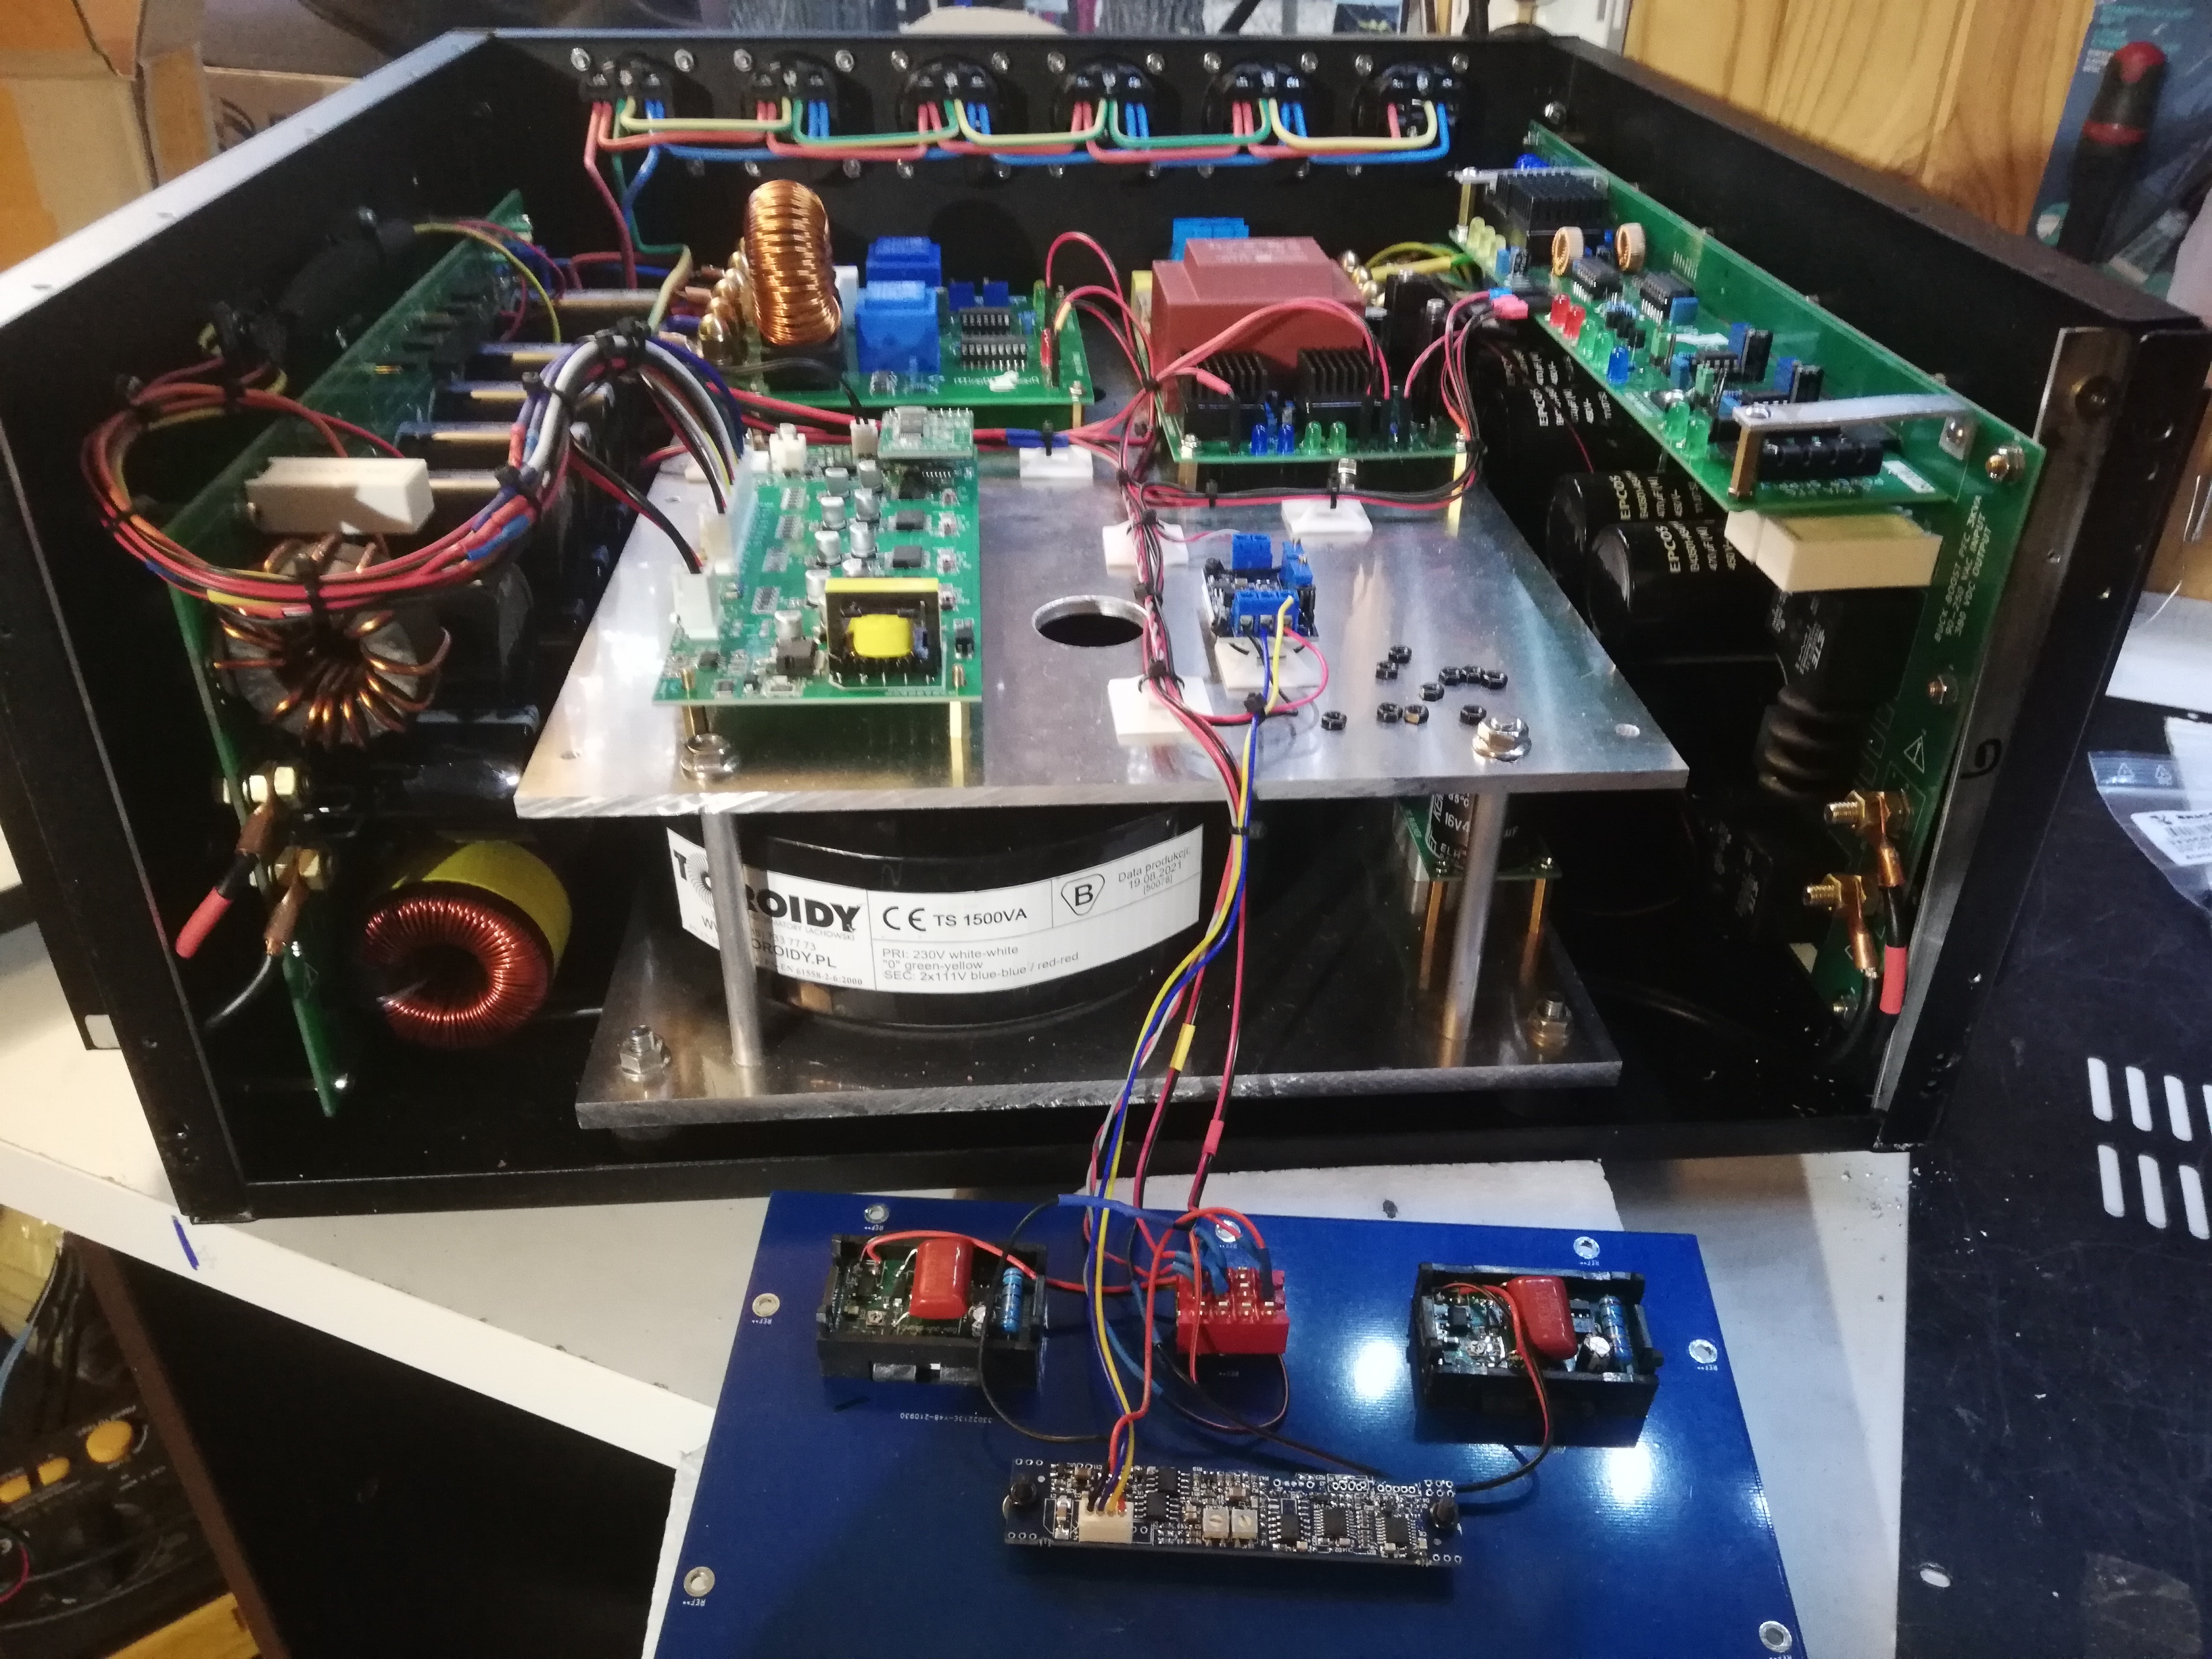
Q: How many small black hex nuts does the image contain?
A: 10